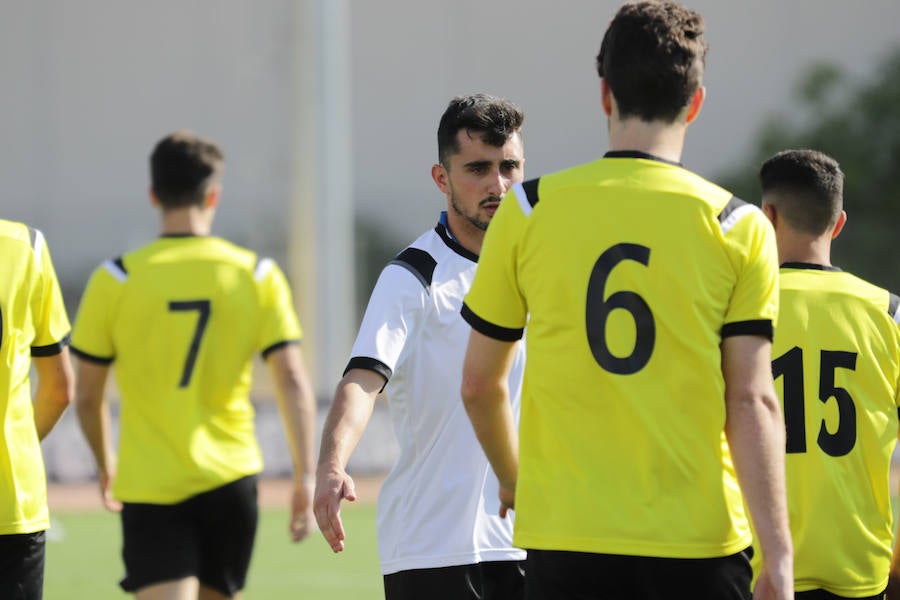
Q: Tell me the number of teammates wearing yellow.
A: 4